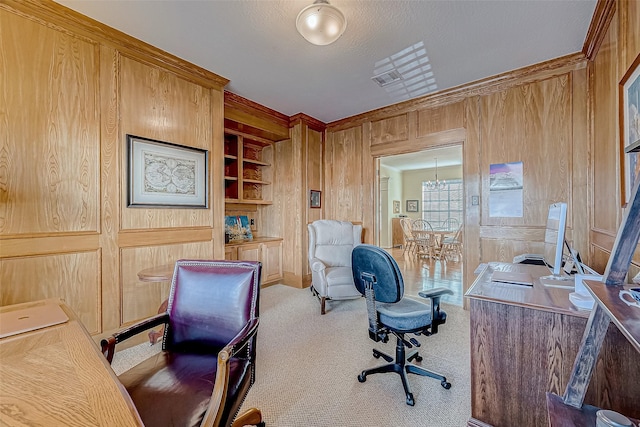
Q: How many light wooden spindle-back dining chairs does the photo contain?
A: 4